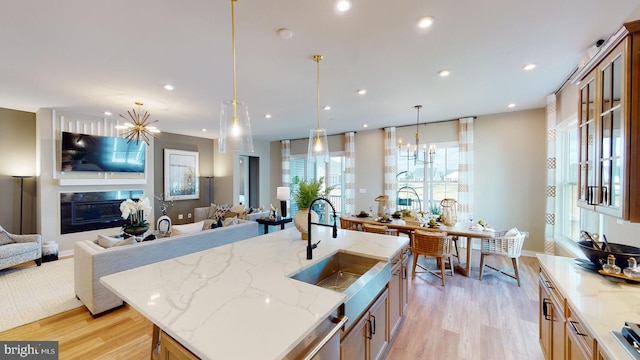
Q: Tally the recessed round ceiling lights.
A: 12